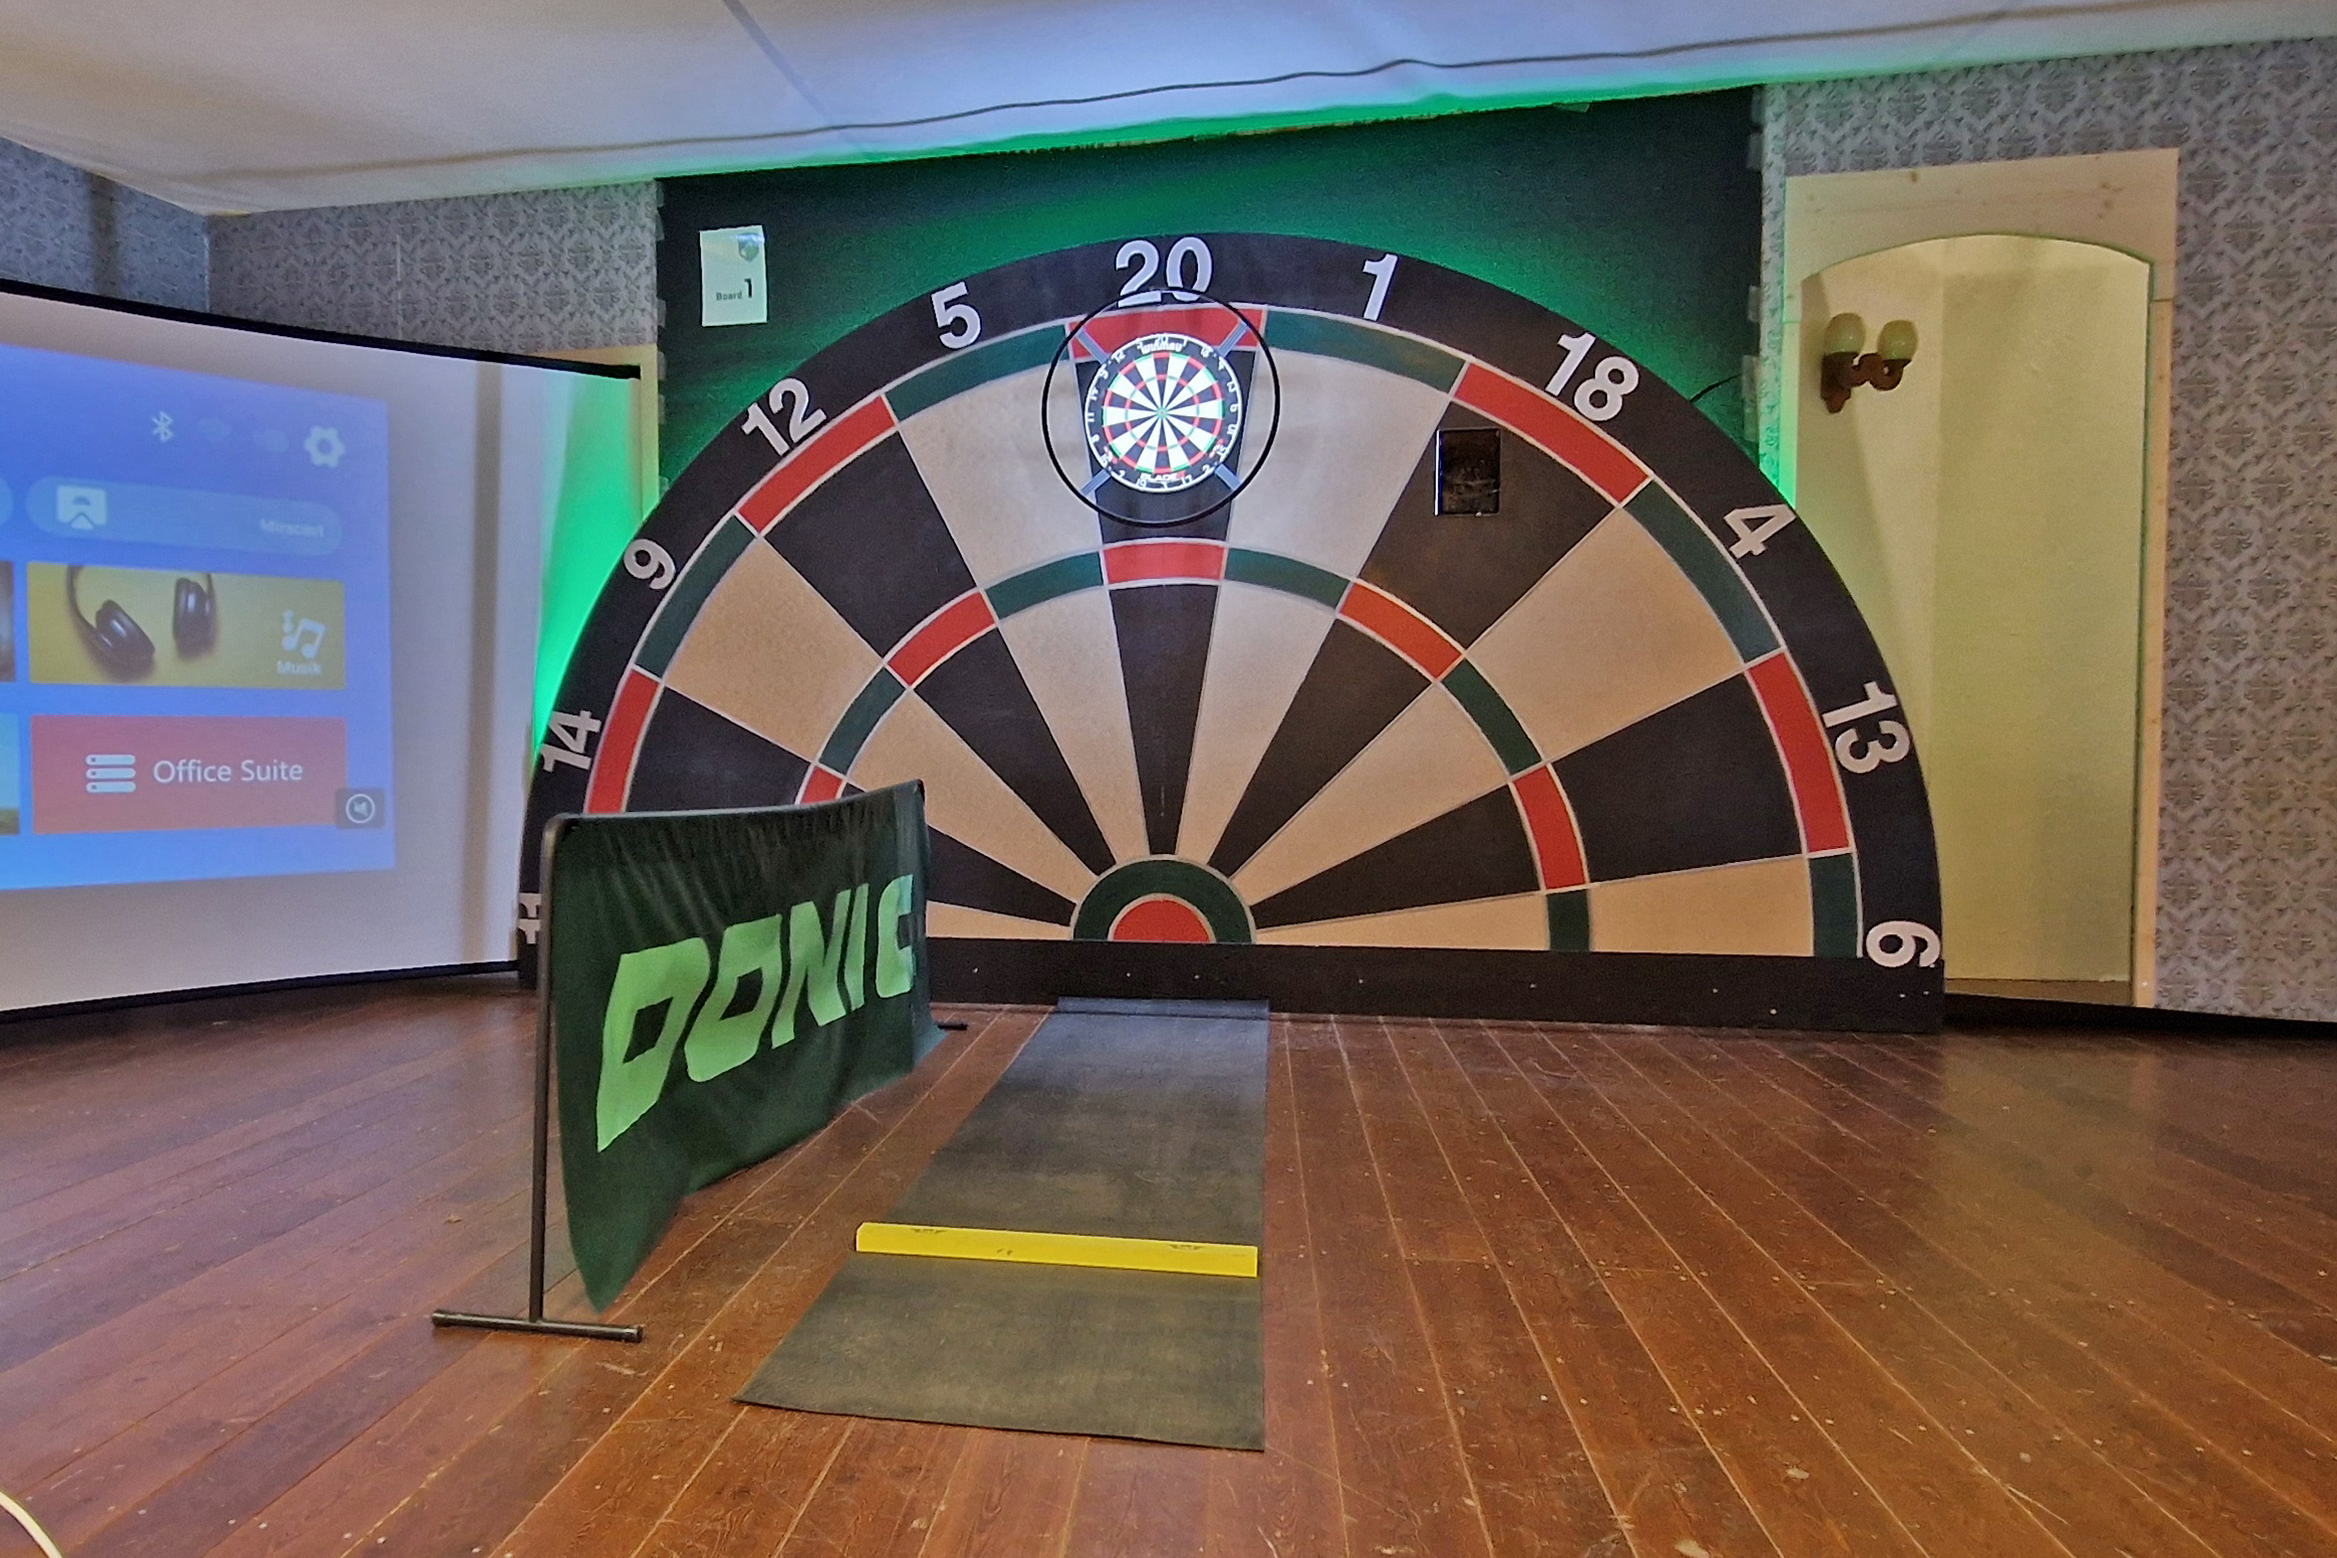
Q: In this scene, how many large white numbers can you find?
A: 11